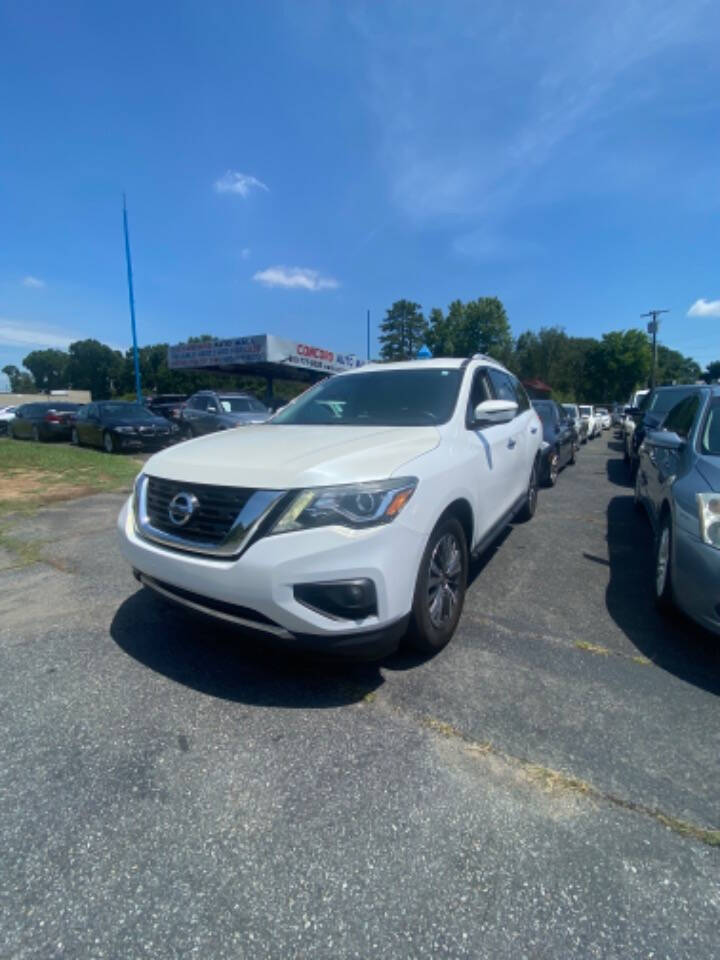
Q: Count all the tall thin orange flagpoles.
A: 0